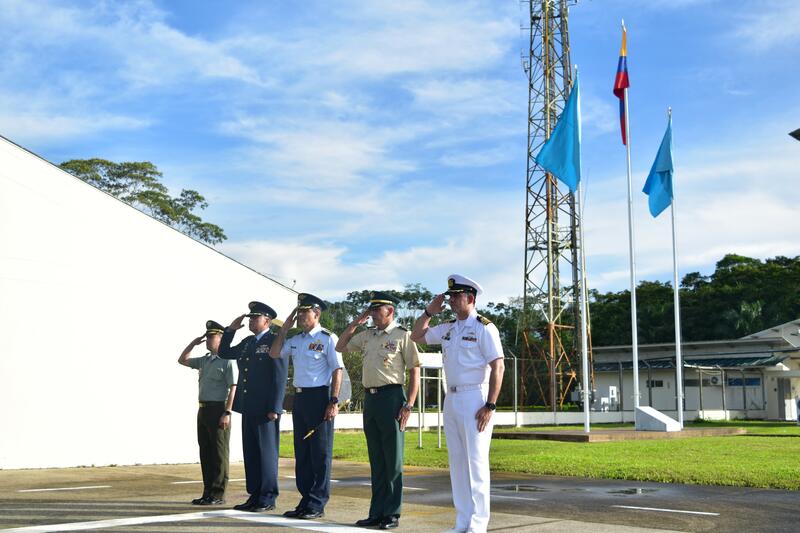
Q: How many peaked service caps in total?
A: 5